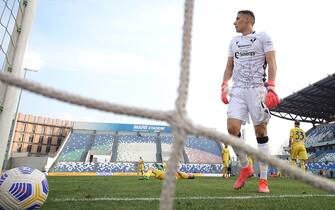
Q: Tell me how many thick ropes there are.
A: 2